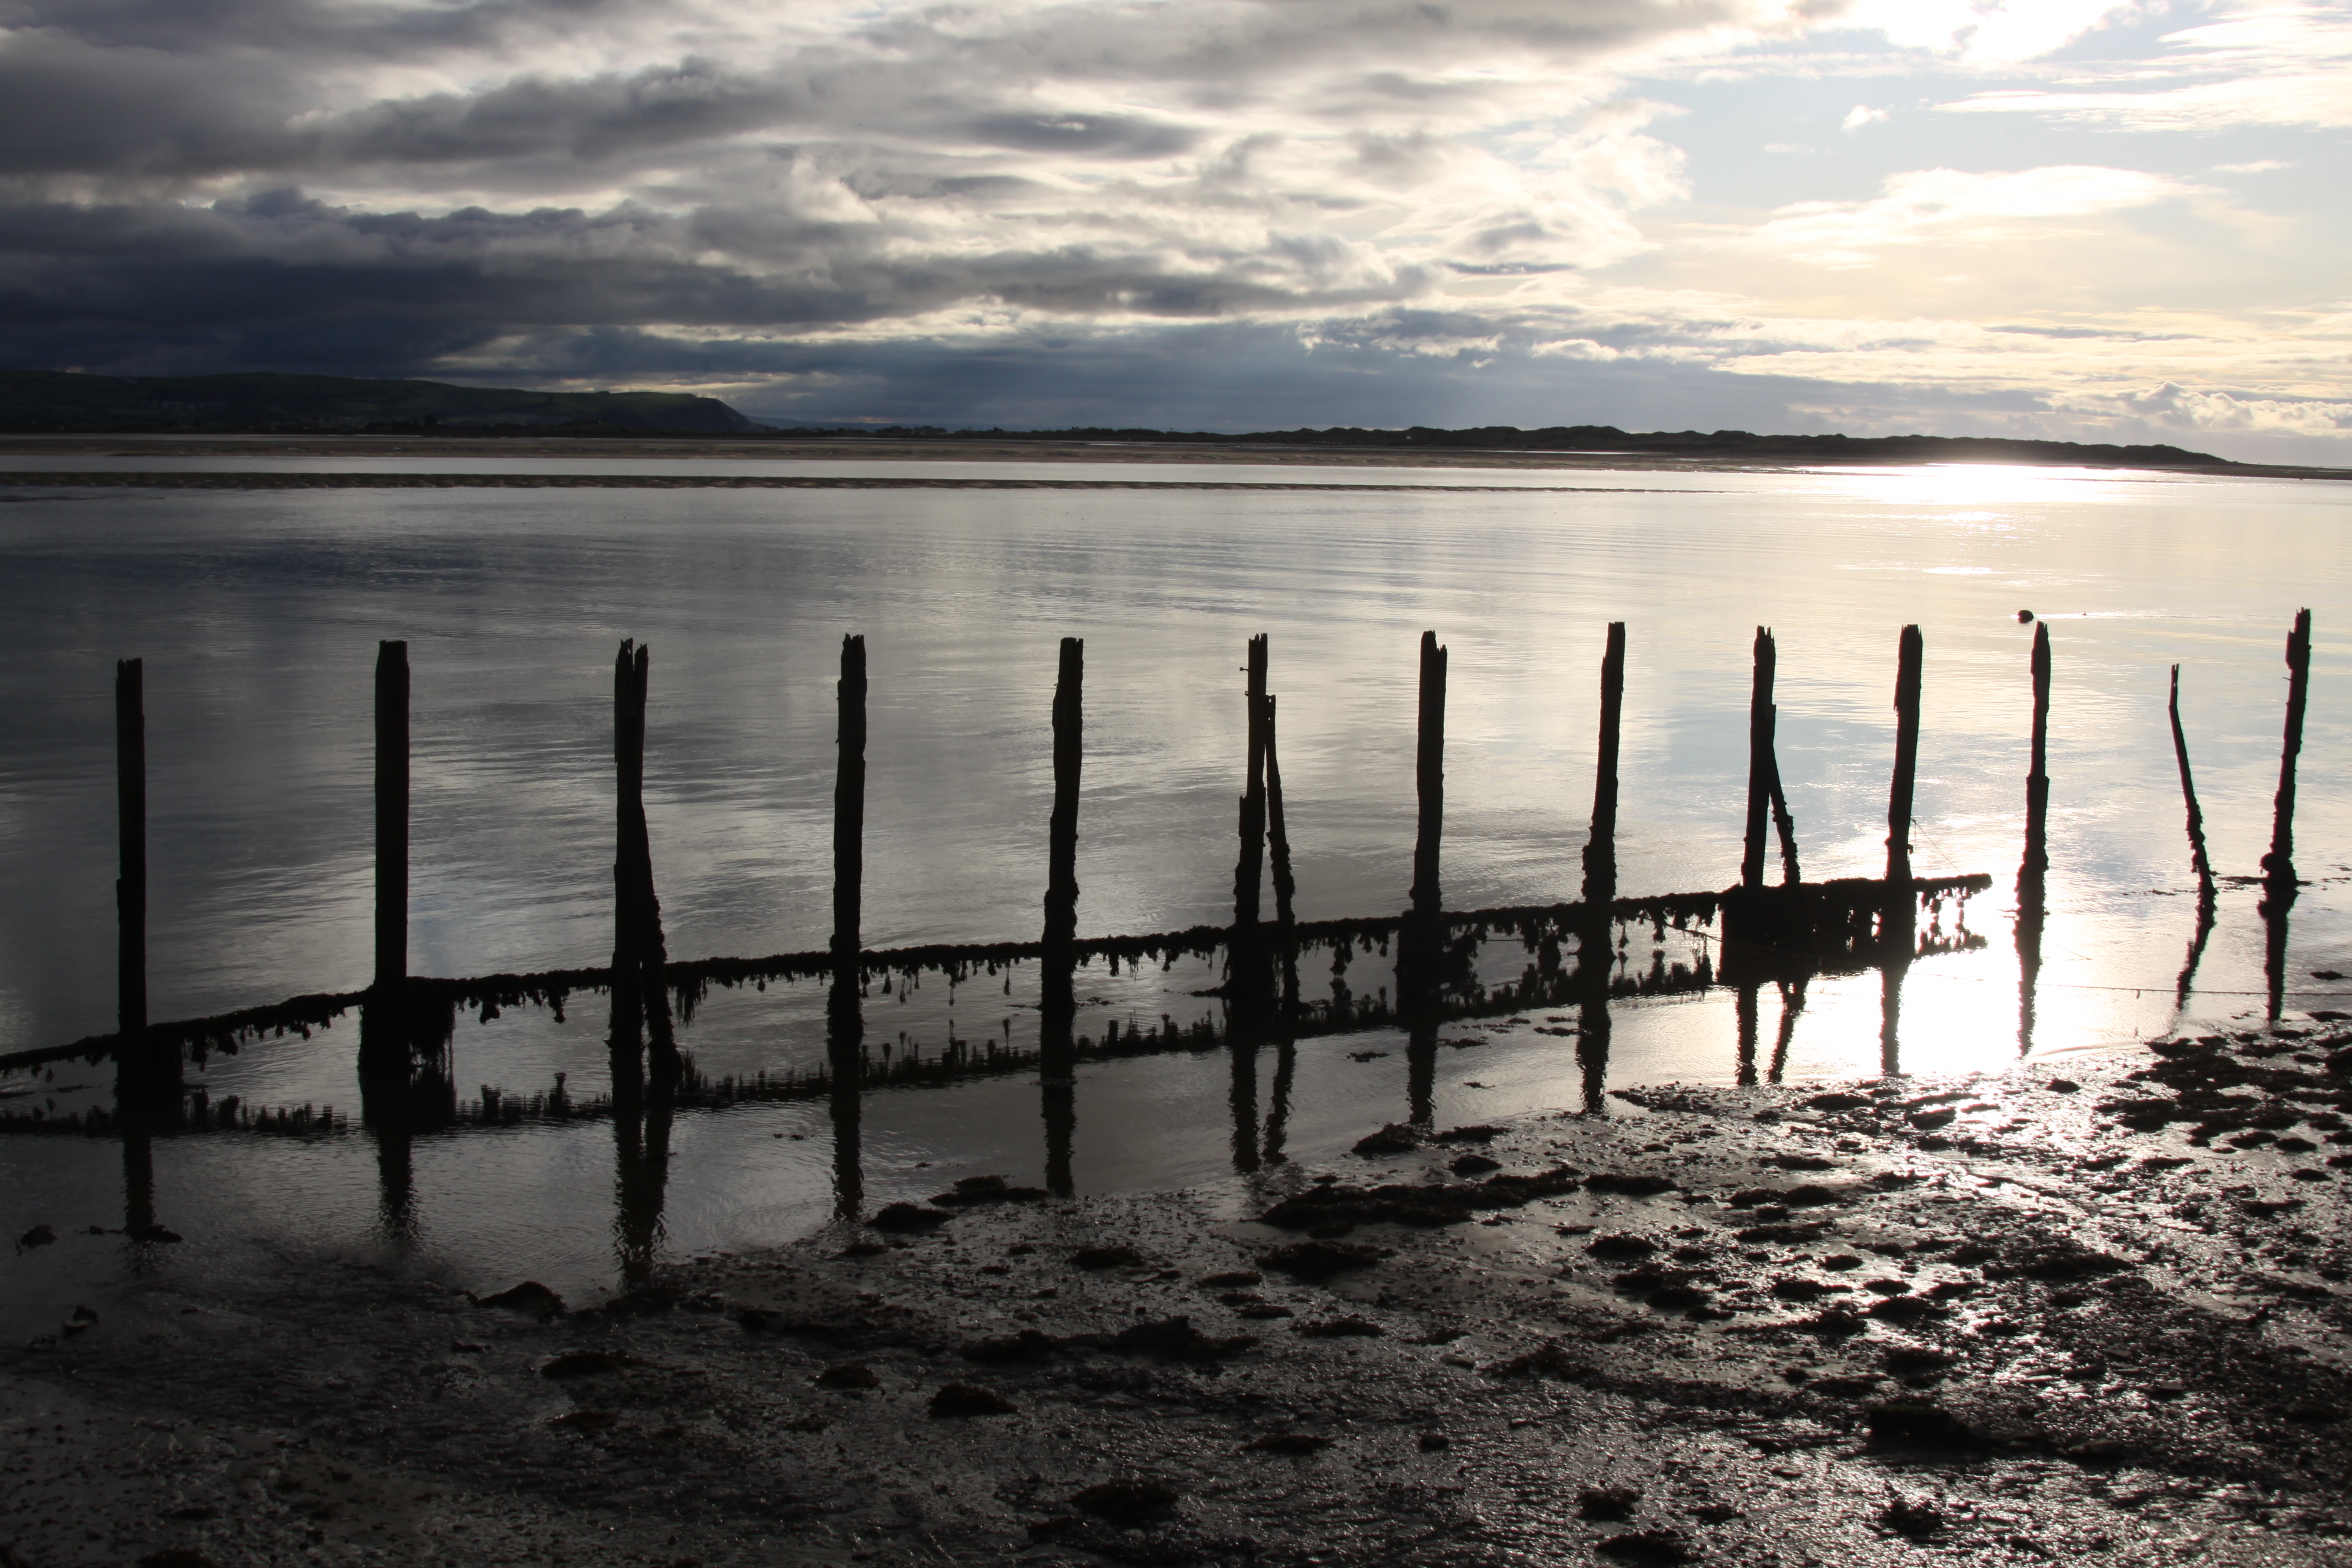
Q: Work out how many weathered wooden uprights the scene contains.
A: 13